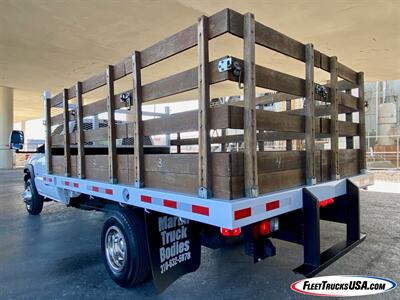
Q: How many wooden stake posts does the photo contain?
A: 10